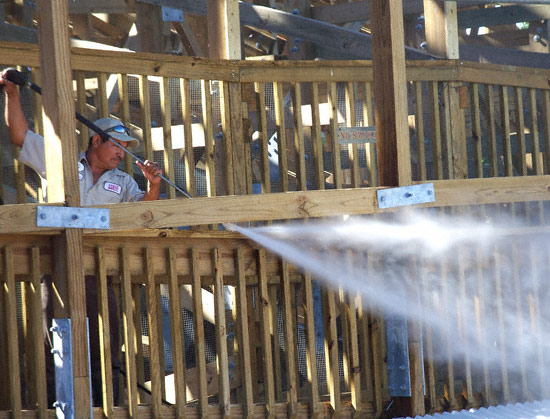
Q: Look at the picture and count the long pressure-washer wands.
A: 1